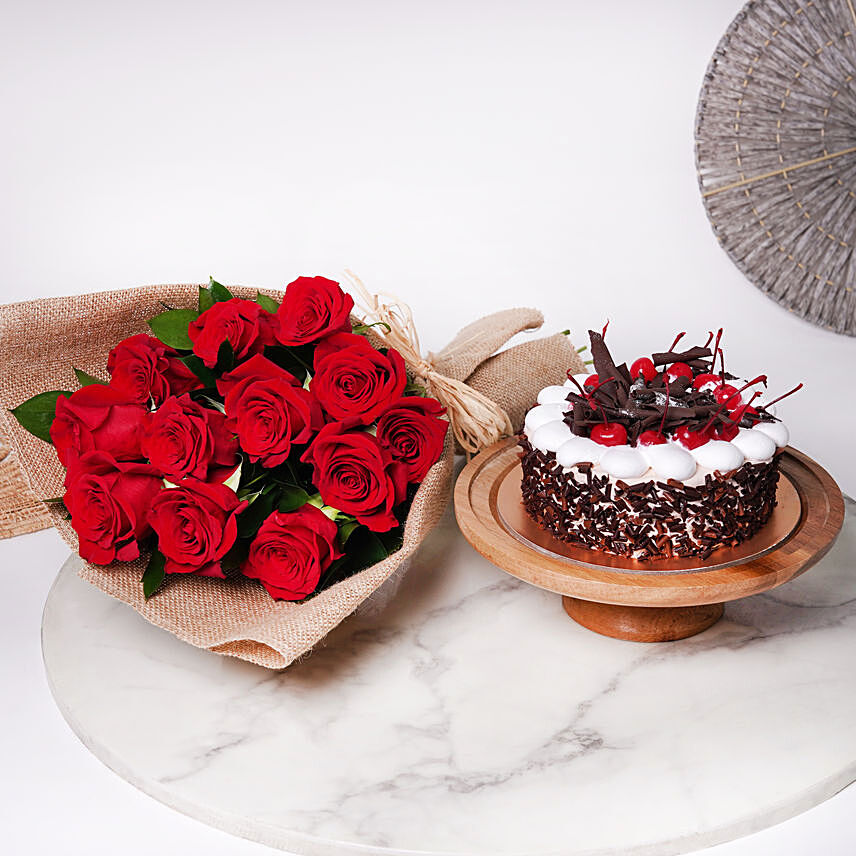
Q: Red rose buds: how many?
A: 12